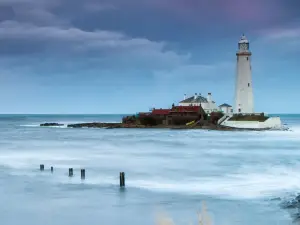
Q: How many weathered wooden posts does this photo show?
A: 5